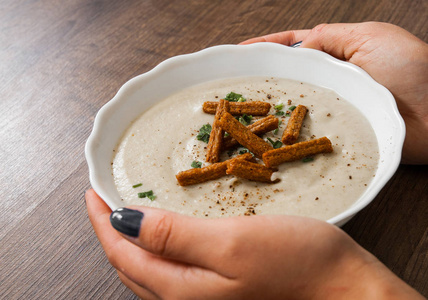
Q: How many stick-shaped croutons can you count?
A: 8